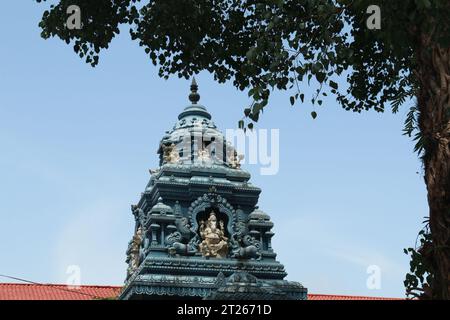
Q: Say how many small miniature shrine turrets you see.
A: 2